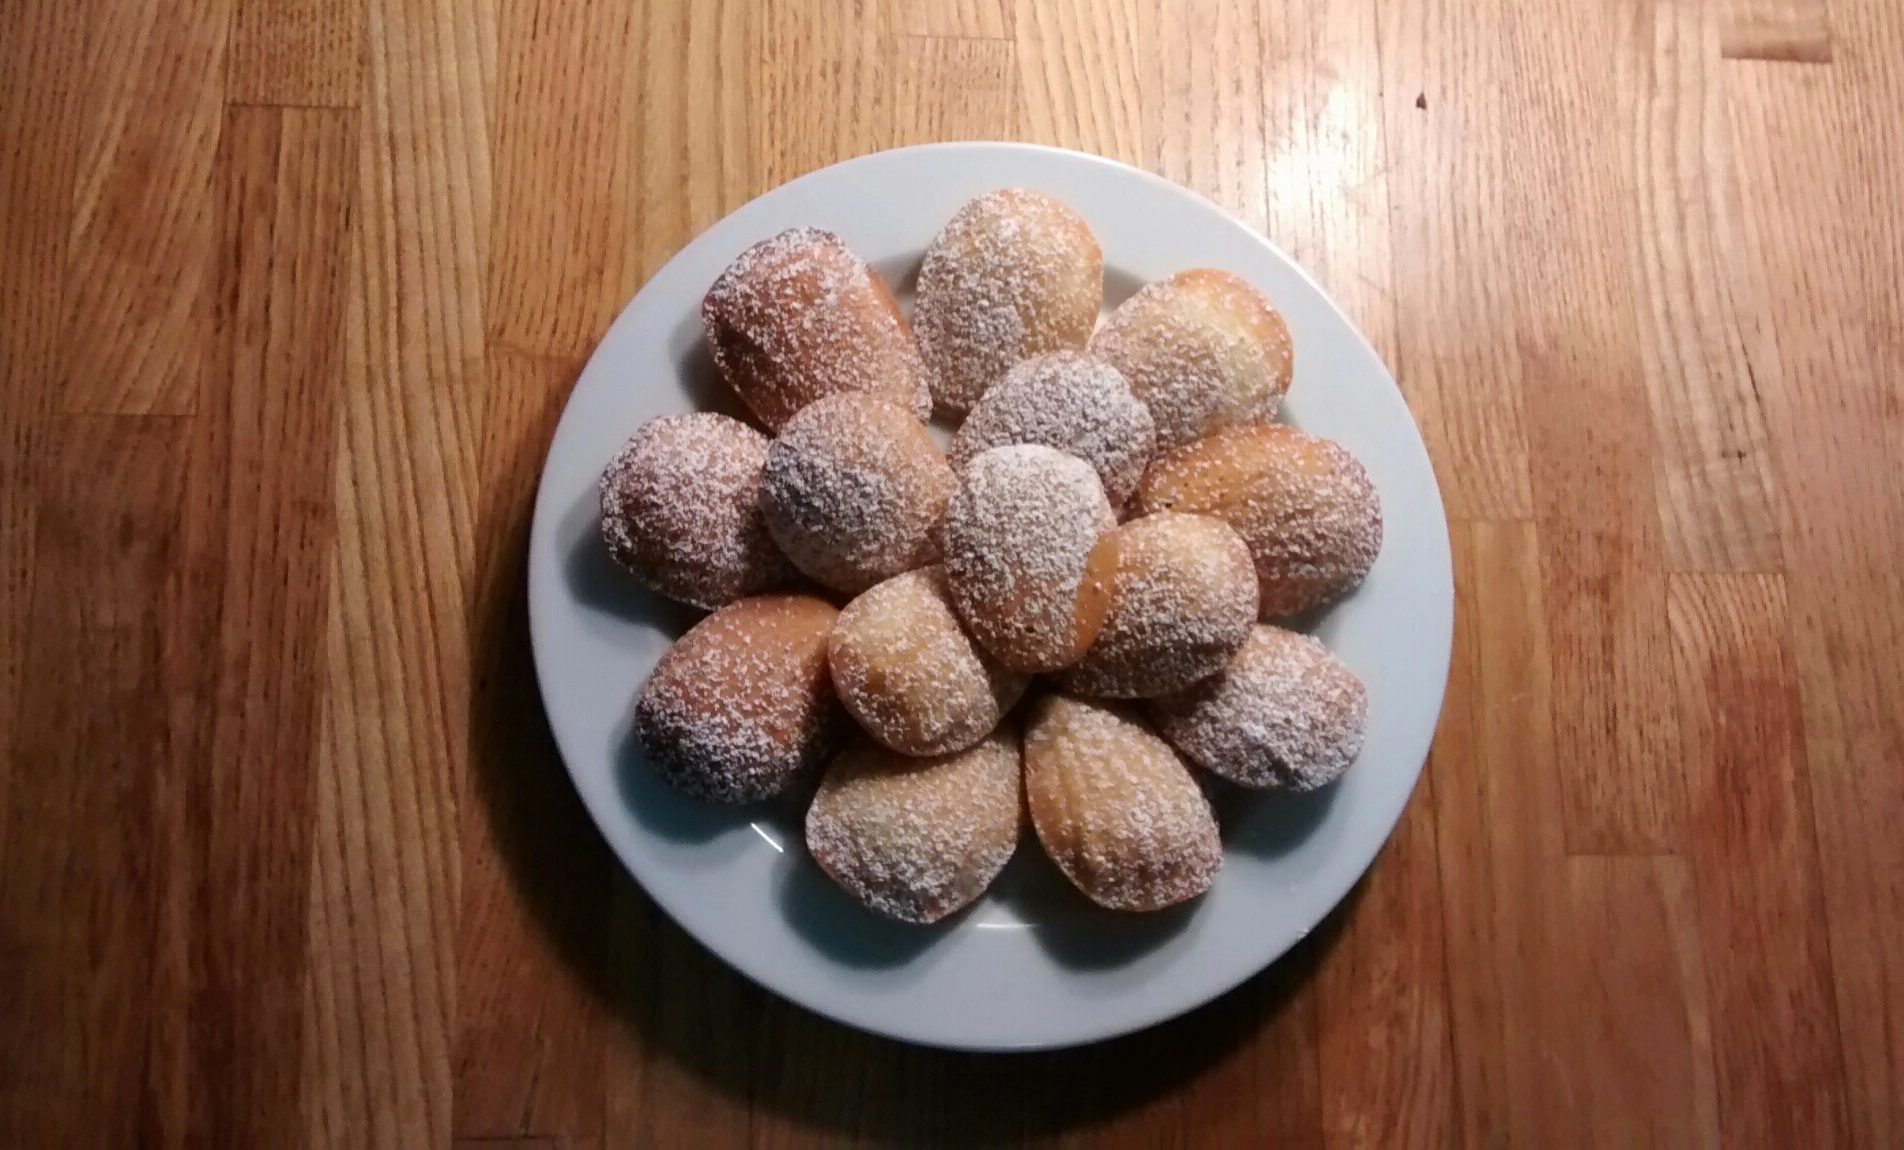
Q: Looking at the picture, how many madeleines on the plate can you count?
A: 14